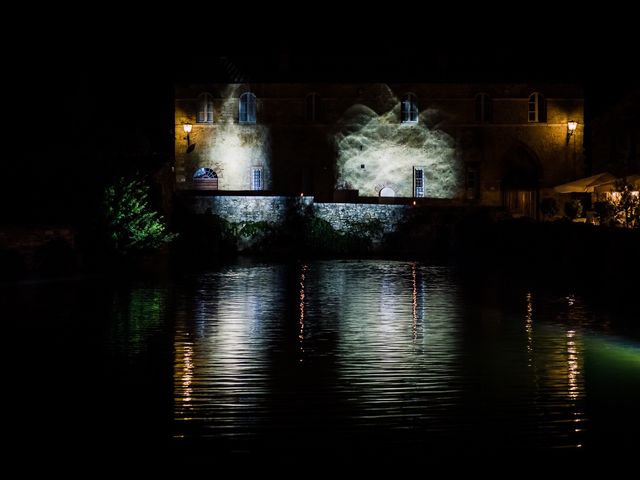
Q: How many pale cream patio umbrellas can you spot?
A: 2